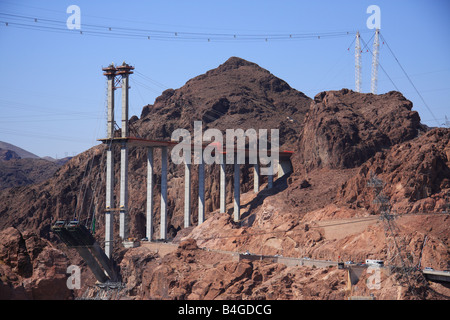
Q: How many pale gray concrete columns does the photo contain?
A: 10